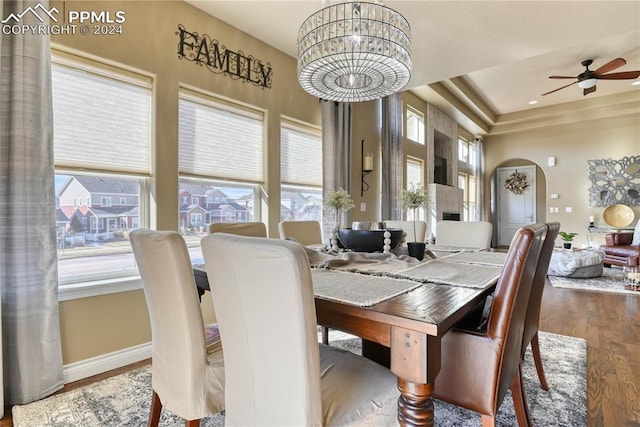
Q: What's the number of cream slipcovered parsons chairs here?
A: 6